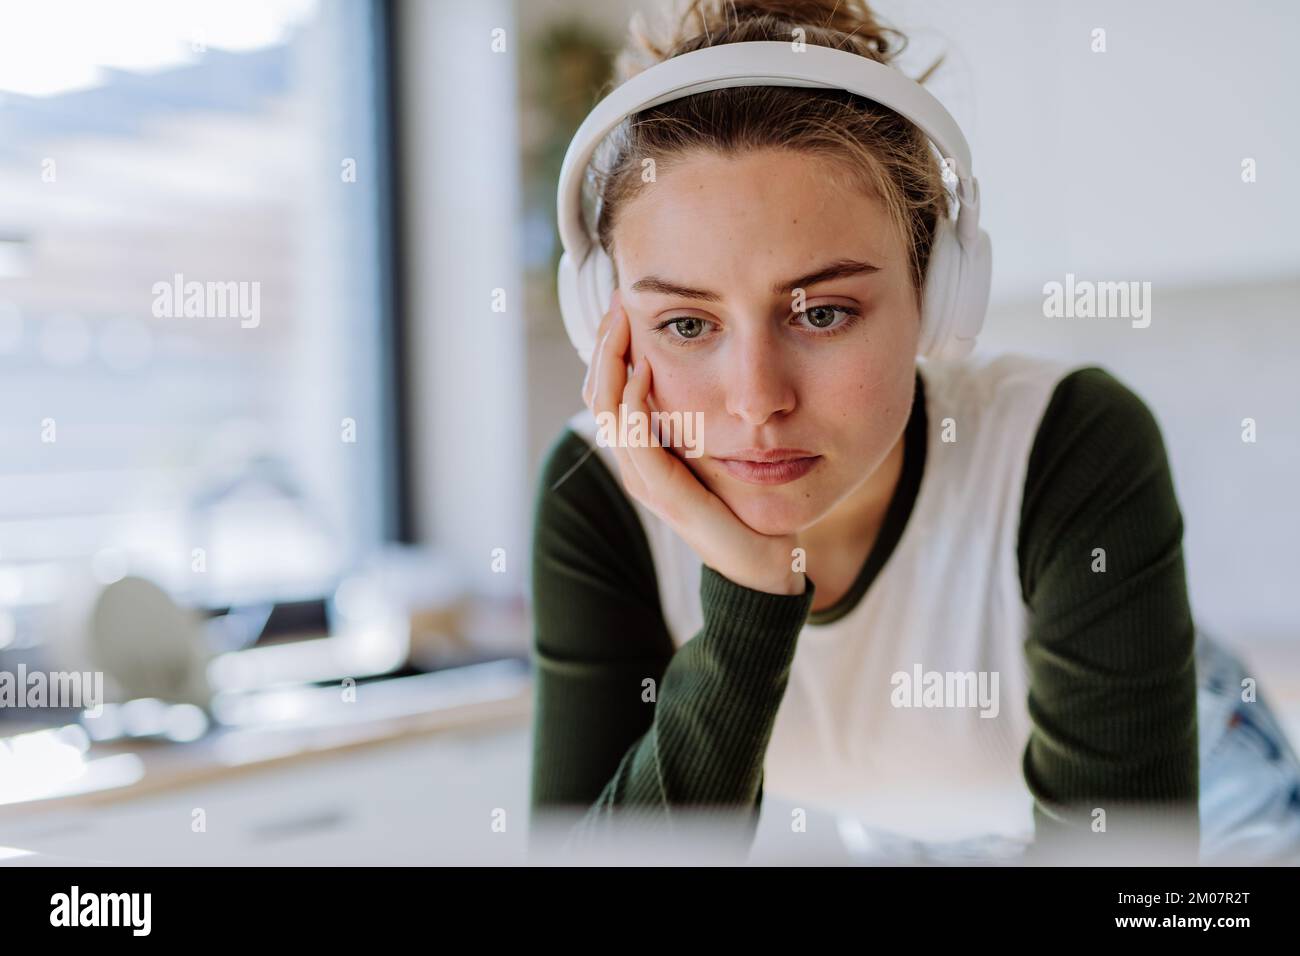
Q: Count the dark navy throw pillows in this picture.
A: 0